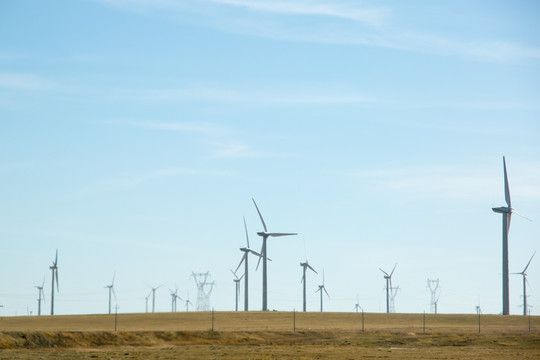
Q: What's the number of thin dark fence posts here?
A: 7